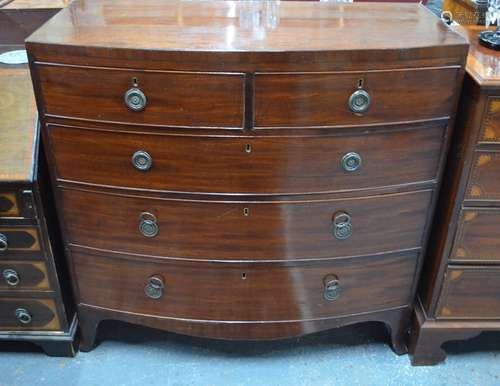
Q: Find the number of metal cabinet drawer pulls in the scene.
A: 11